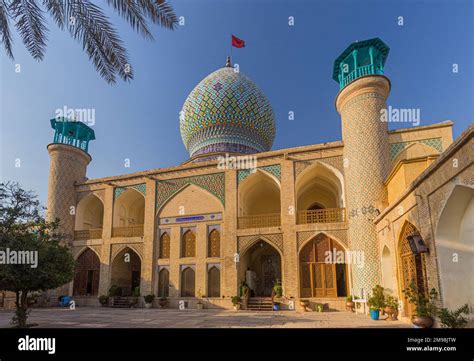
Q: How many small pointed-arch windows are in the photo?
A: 6